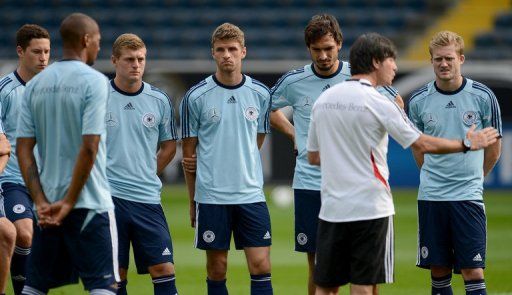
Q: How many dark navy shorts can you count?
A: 6